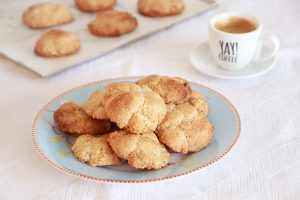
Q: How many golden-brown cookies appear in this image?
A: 13